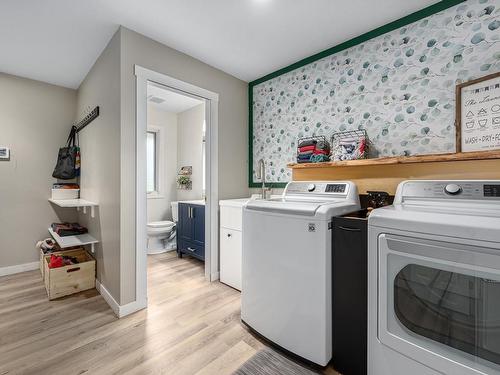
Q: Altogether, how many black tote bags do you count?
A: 1